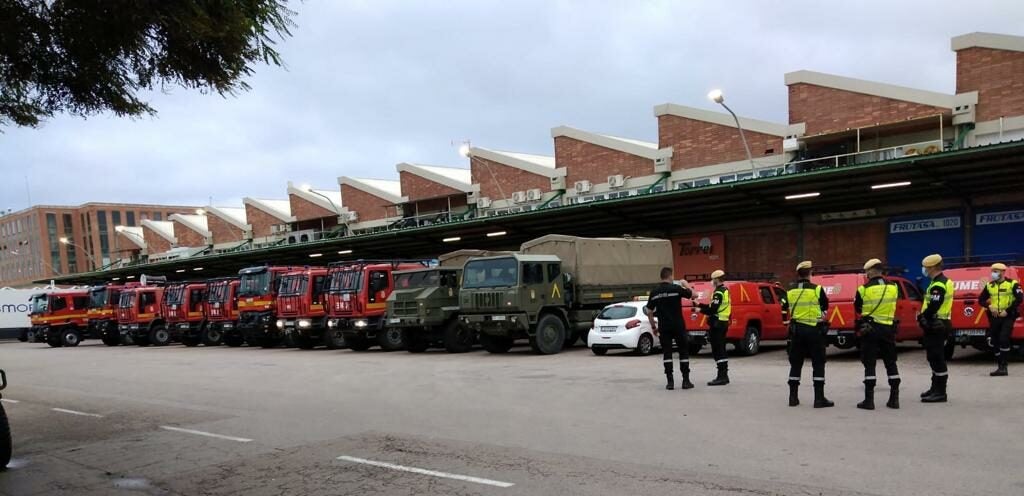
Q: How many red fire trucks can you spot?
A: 8